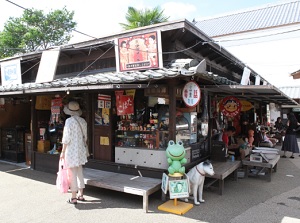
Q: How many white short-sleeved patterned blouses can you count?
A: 1